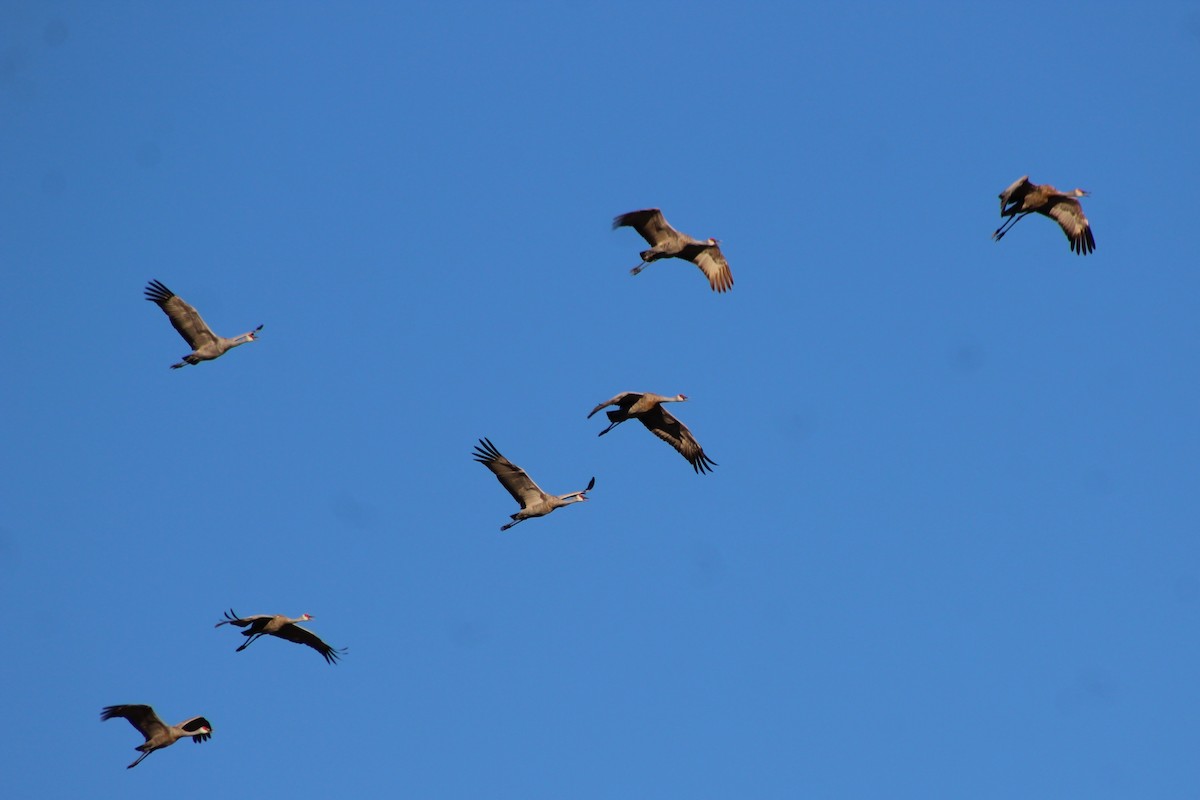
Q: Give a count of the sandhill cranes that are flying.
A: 7